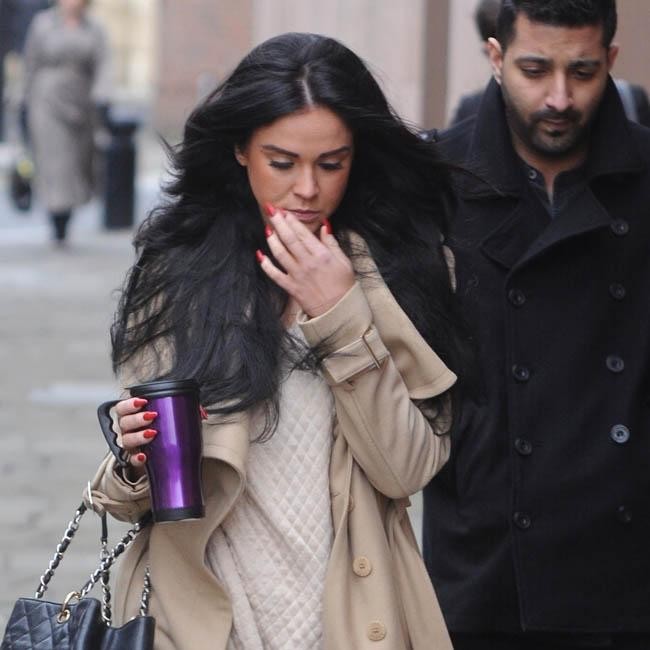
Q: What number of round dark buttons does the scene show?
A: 9